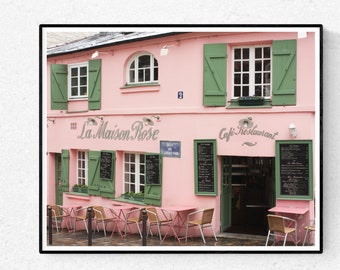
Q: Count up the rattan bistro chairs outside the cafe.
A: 8